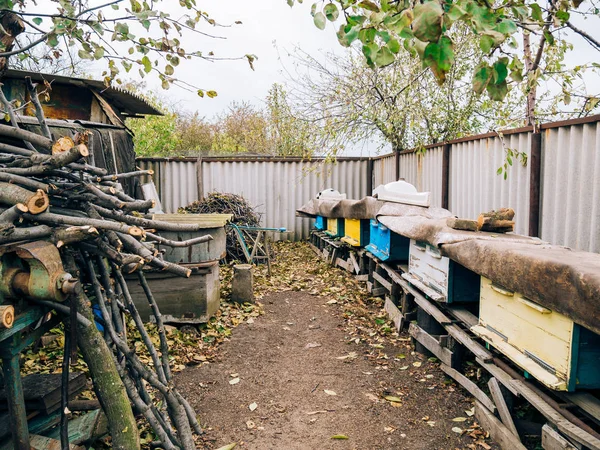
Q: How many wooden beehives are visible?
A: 6